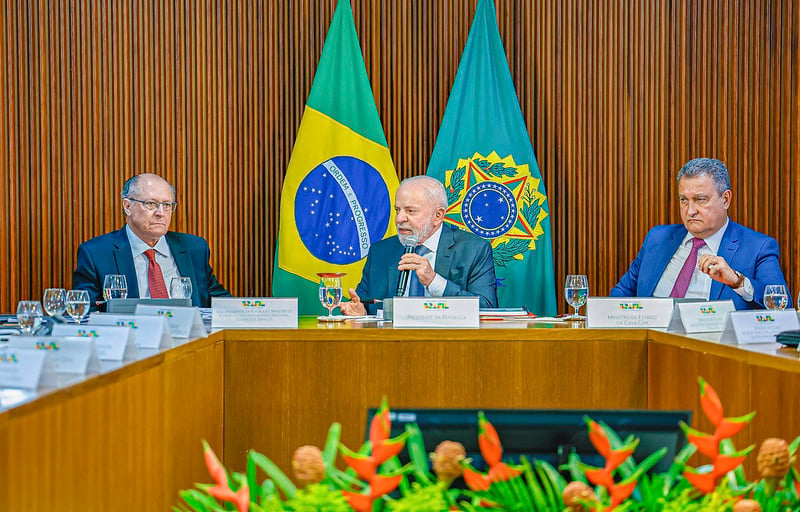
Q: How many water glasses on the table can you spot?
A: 8